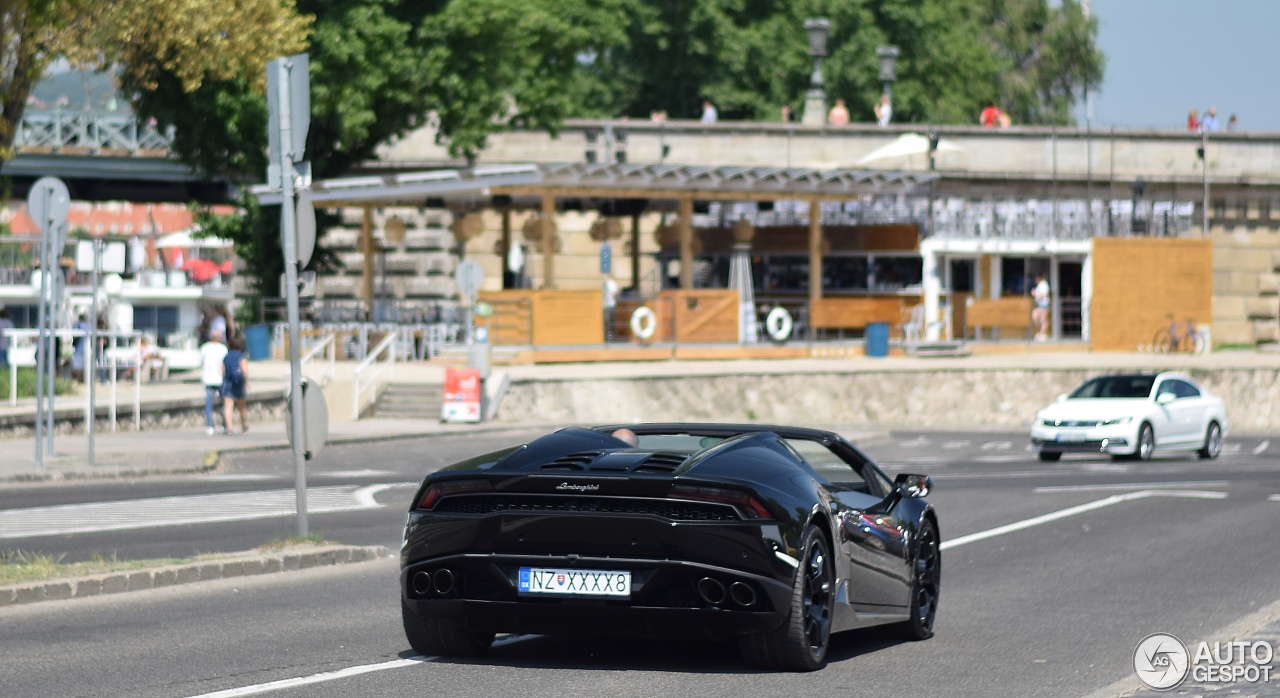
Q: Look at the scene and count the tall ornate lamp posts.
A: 2